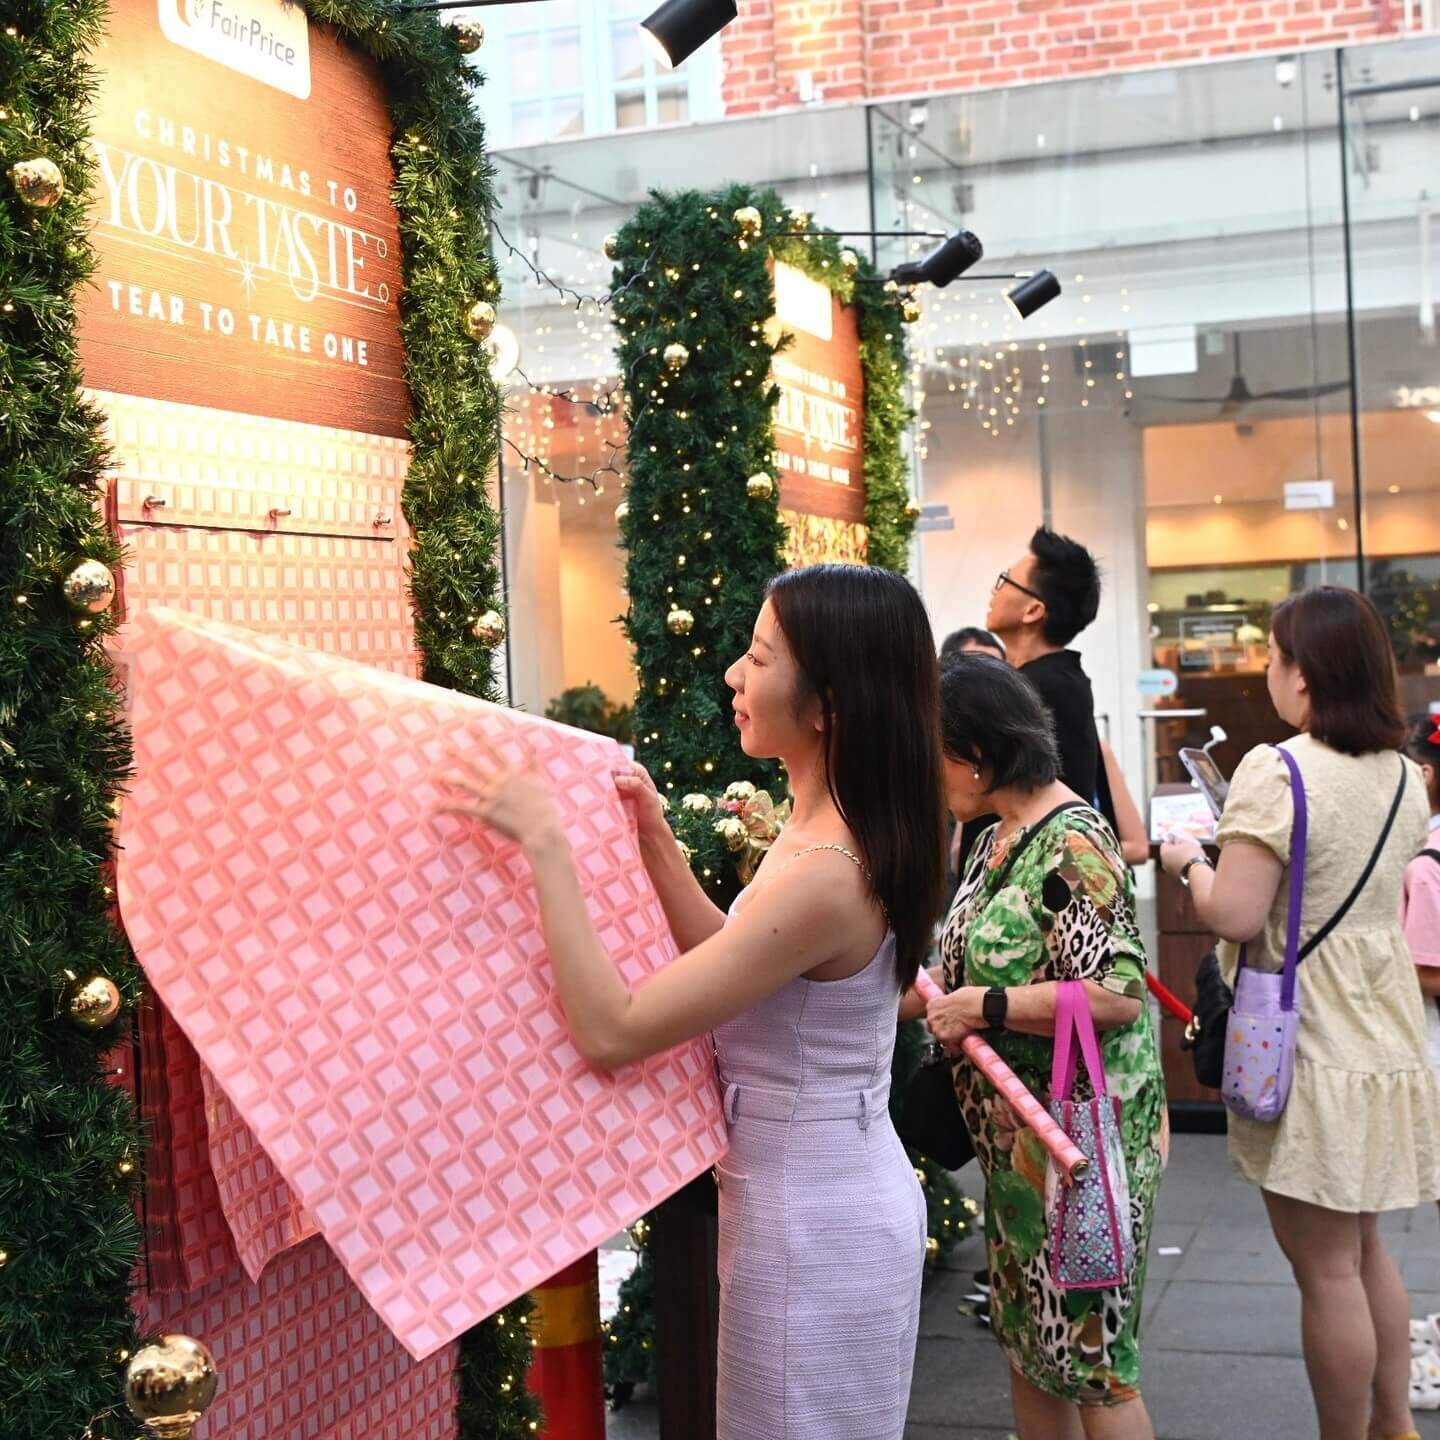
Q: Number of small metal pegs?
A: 3